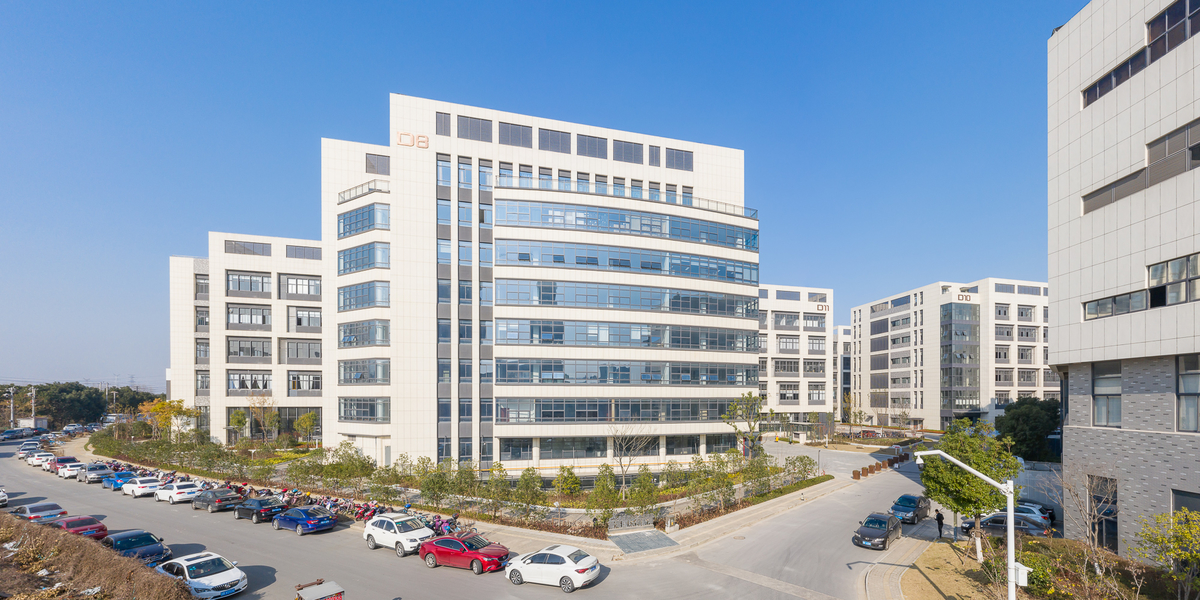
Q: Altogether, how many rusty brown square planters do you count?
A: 9